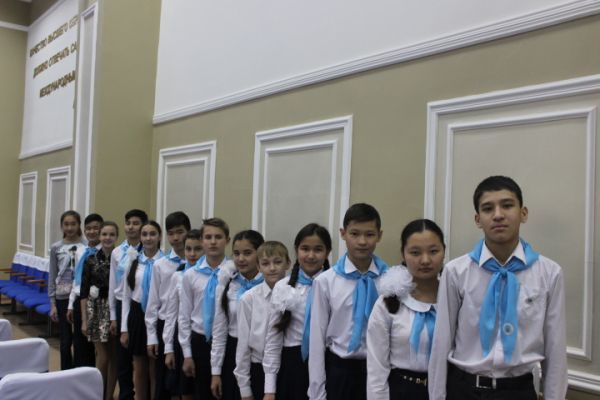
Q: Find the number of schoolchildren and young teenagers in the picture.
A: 14